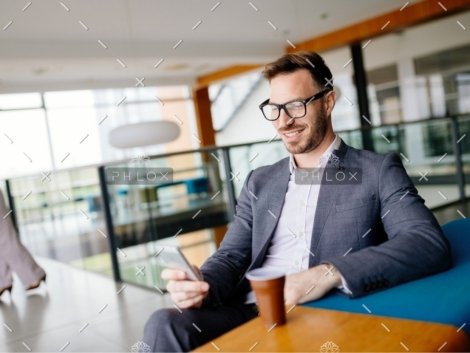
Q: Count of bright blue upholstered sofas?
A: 1